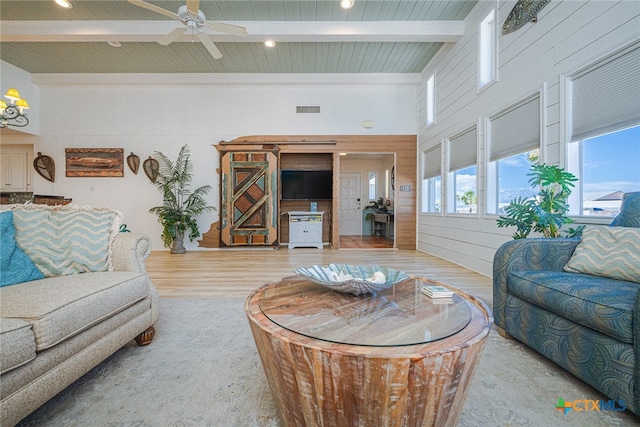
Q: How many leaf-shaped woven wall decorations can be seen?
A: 3